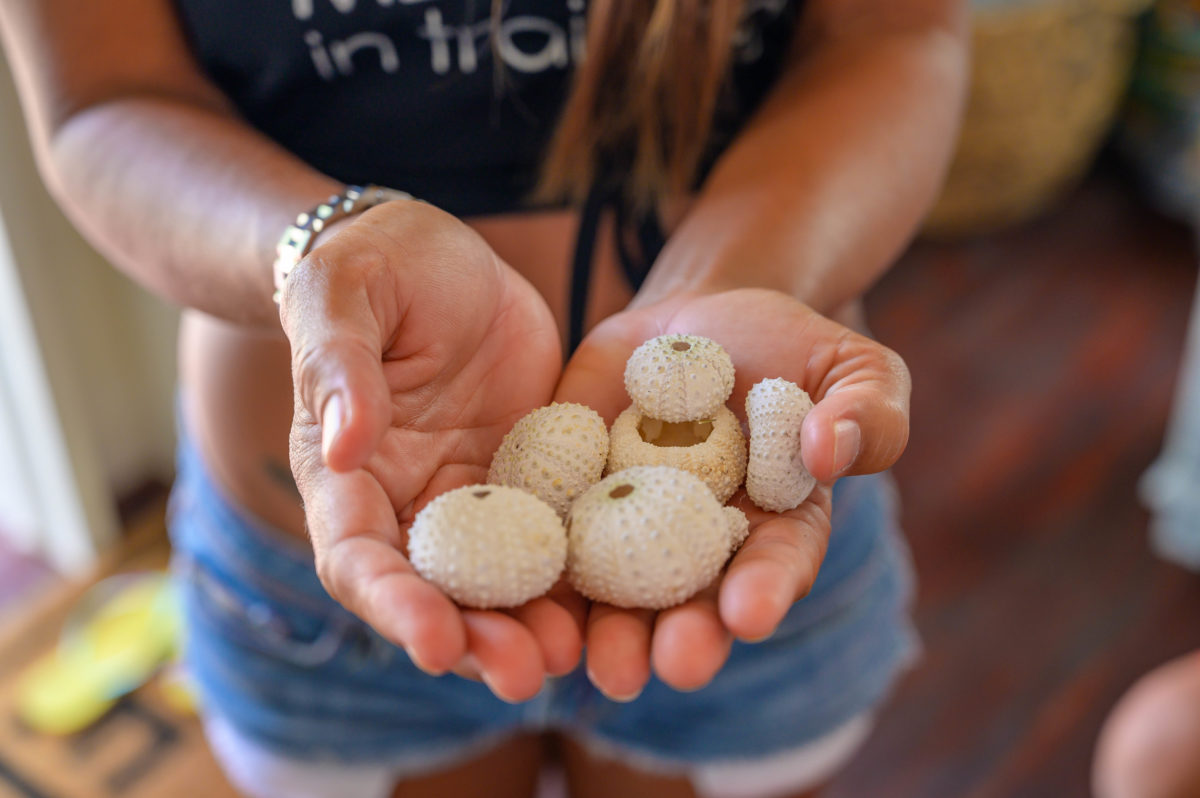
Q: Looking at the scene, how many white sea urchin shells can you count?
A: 7